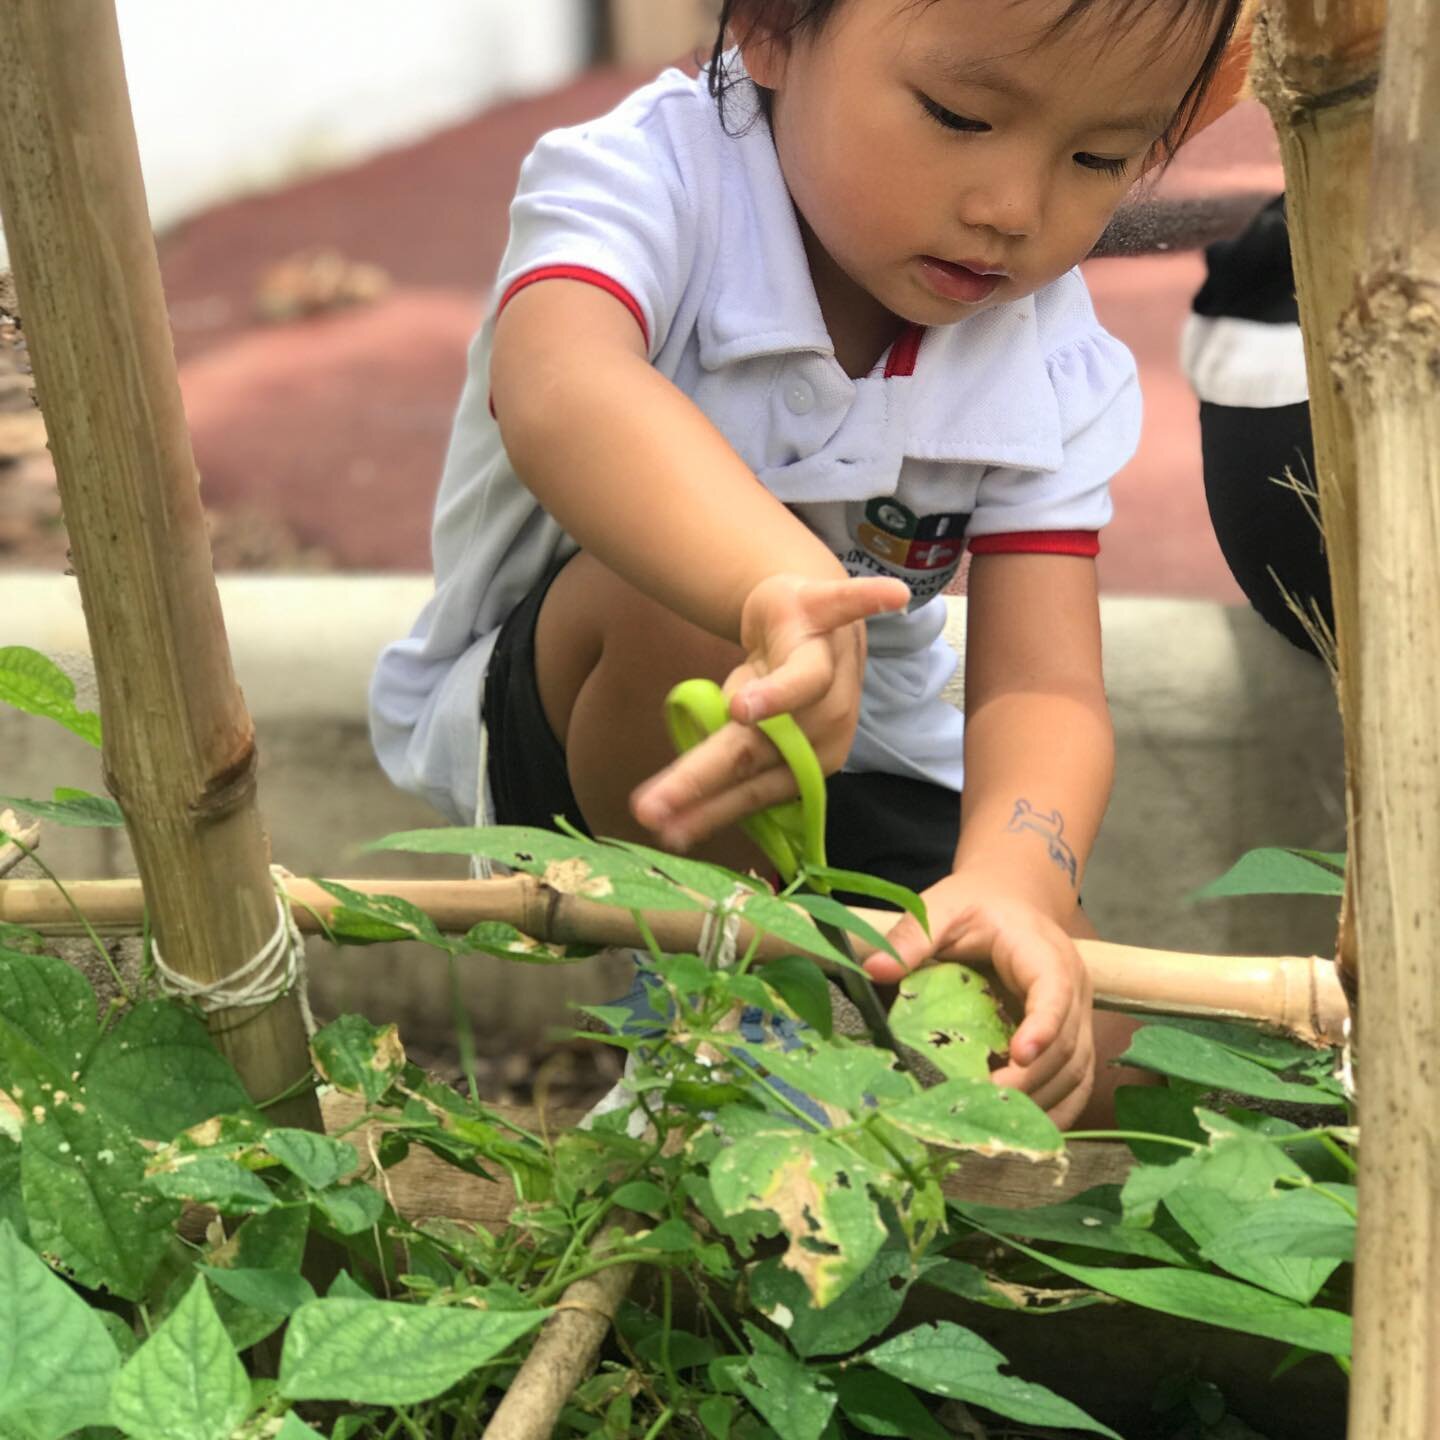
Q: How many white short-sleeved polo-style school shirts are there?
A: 1